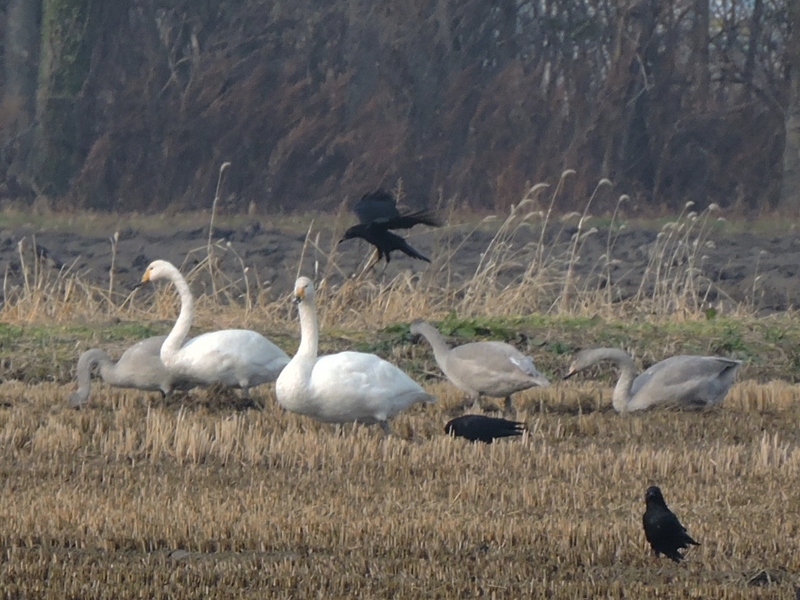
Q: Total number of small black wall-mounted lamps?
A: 0